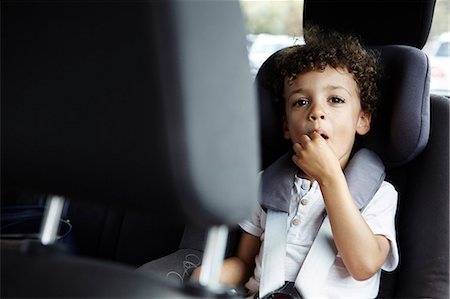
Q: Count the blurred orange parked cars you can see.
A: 0